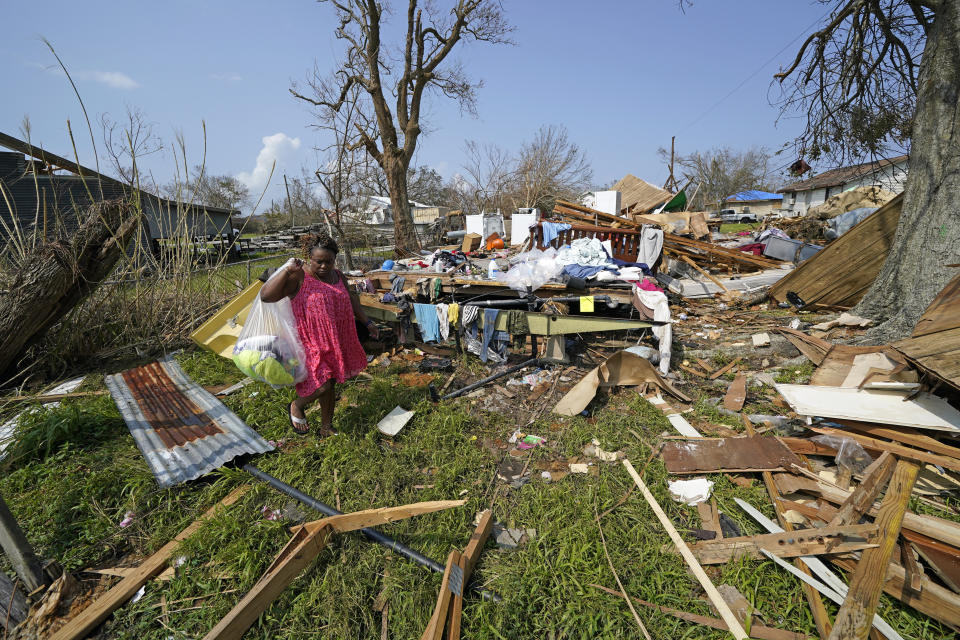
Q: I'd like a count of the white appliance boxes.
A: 3